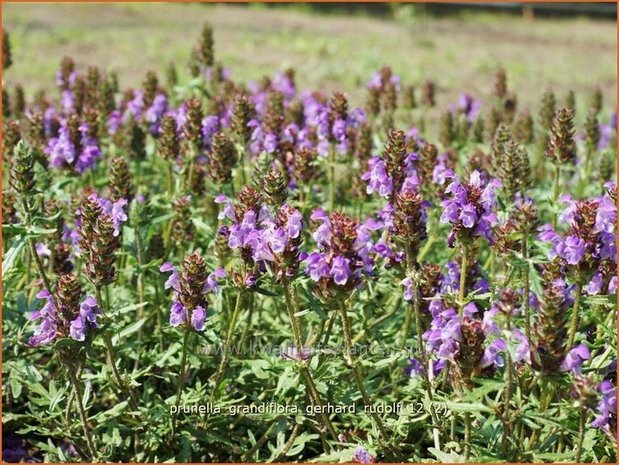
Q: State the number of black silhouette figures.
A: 0